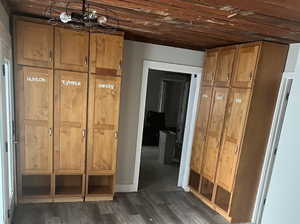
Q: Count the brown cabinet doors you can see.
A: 12